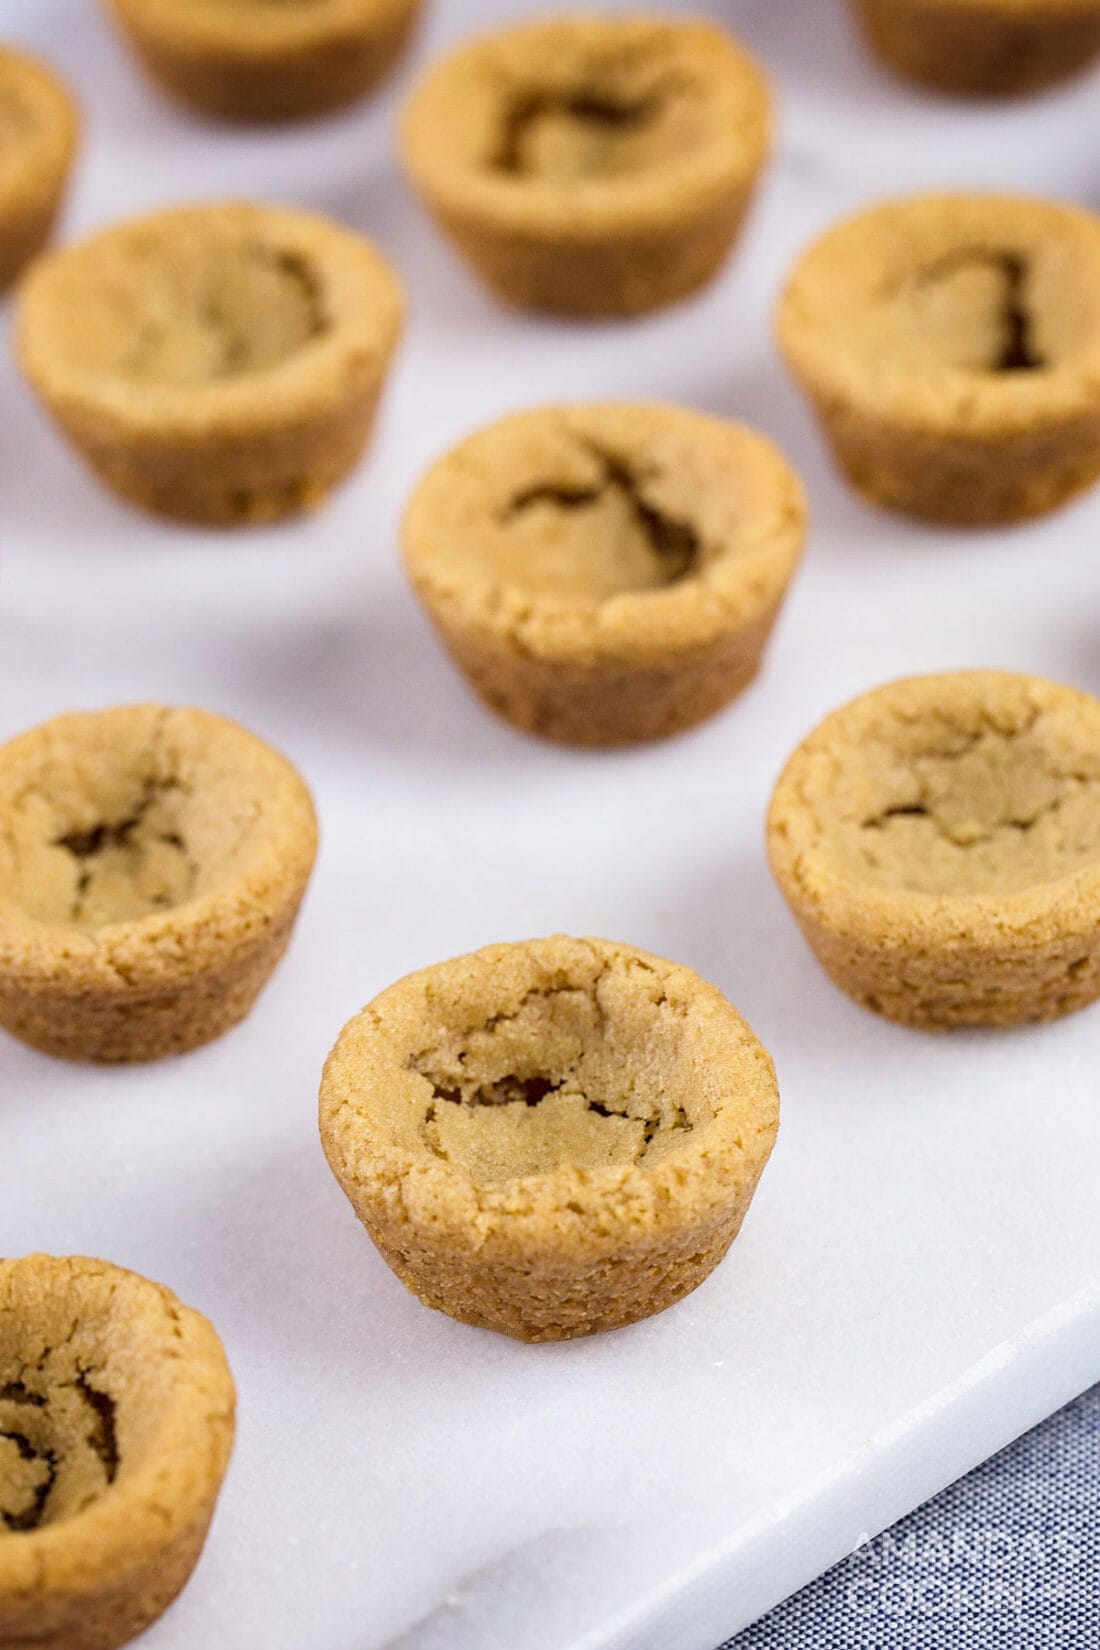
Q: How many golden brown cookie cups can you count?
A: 11